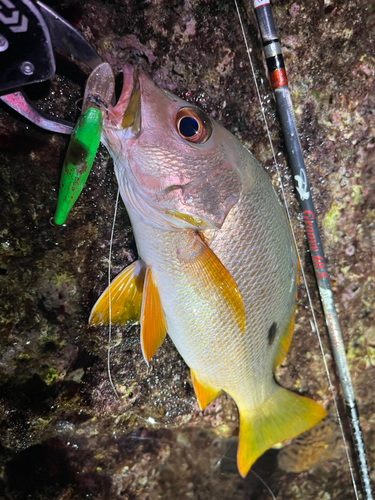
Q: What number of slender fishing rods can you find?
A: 1